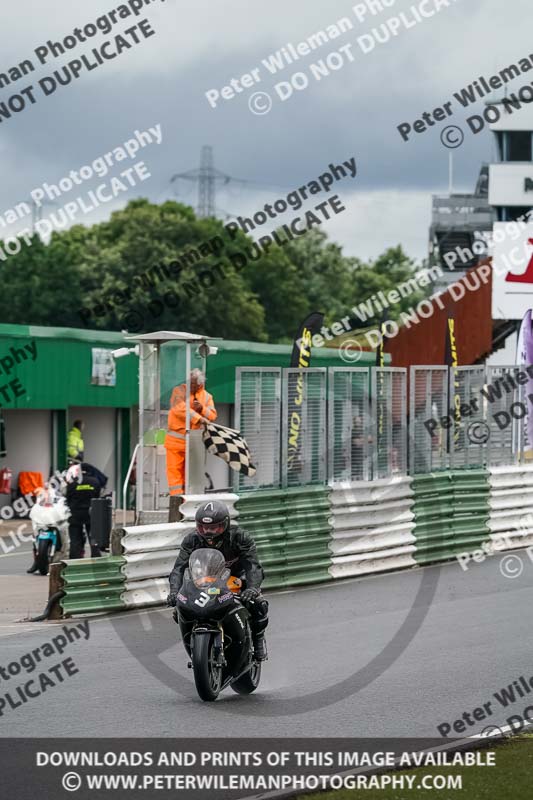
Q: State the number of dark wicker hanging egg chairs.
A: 0